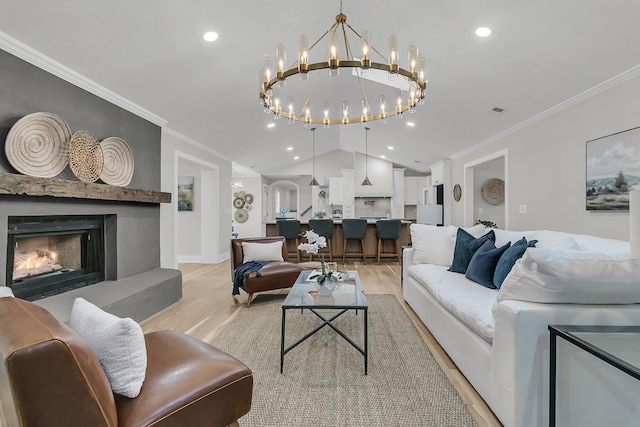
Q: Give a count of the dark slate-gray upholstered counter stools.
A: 4